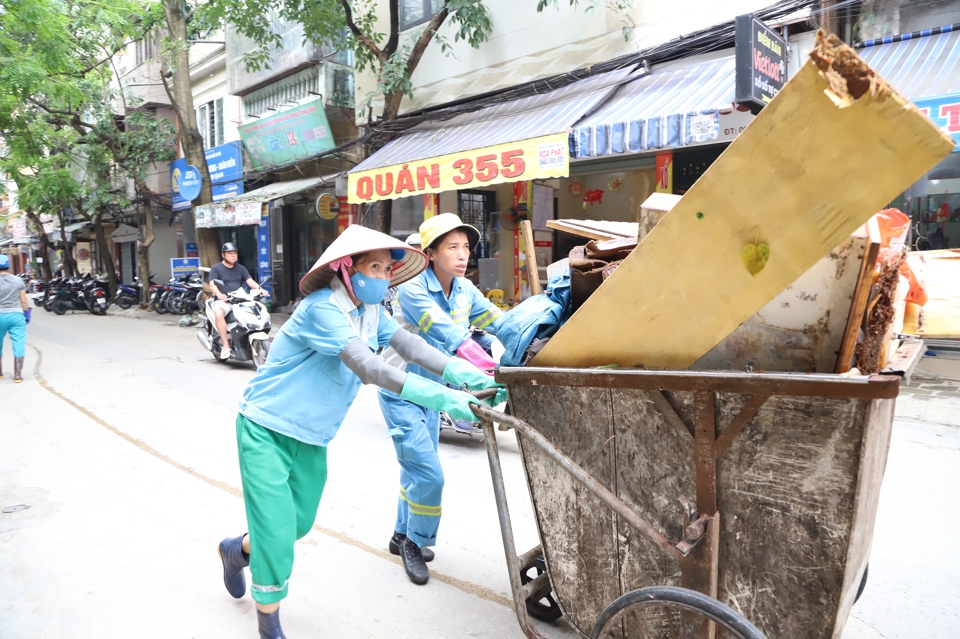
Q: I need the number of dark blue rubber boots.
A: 2